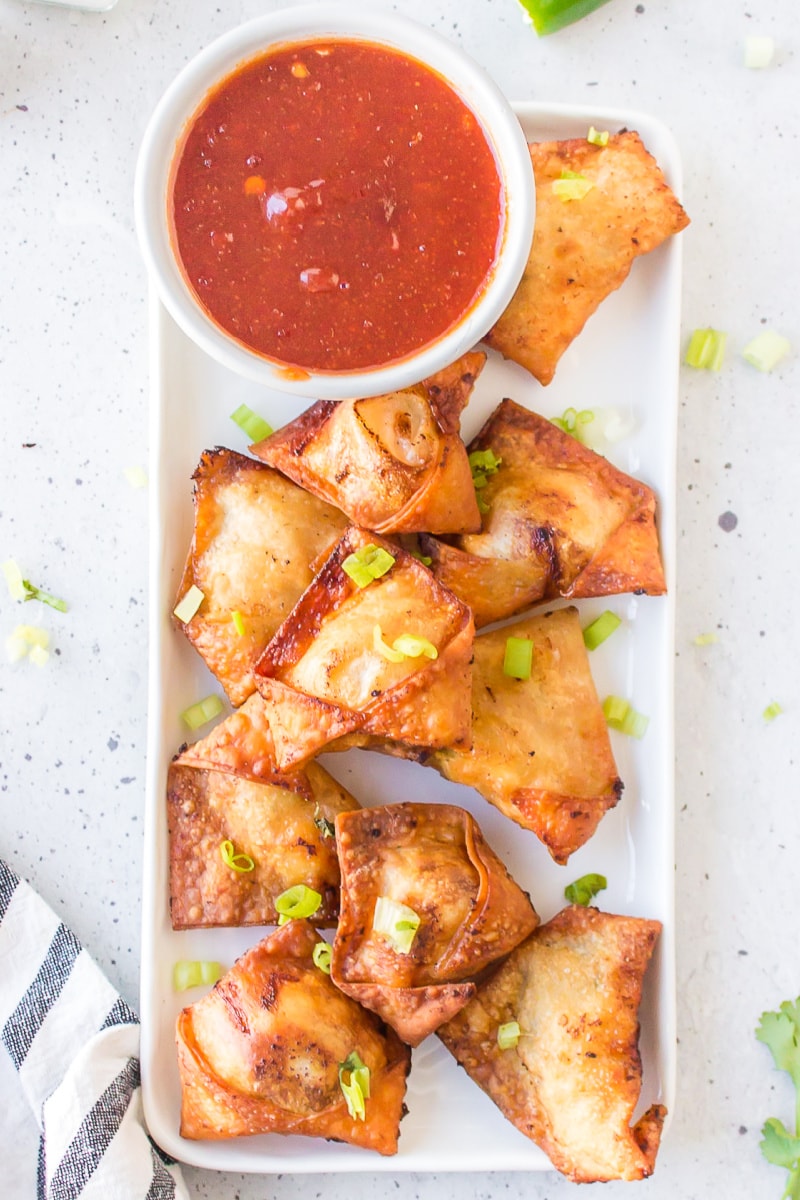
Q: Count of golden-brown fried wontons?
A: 10